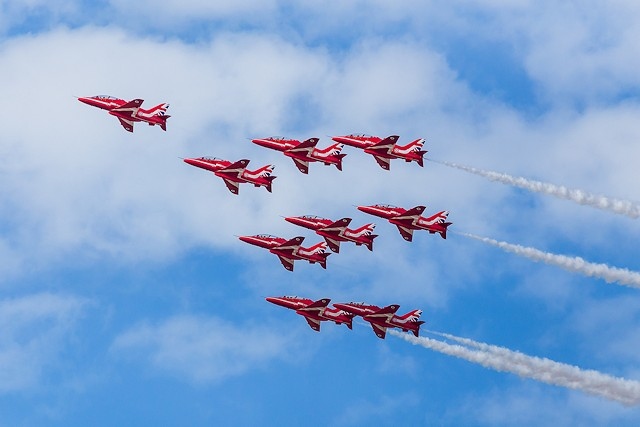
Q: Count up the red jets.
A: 9